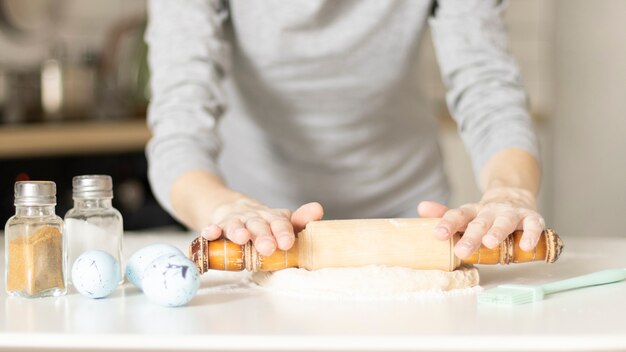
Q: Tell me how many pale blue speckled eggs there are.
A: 3